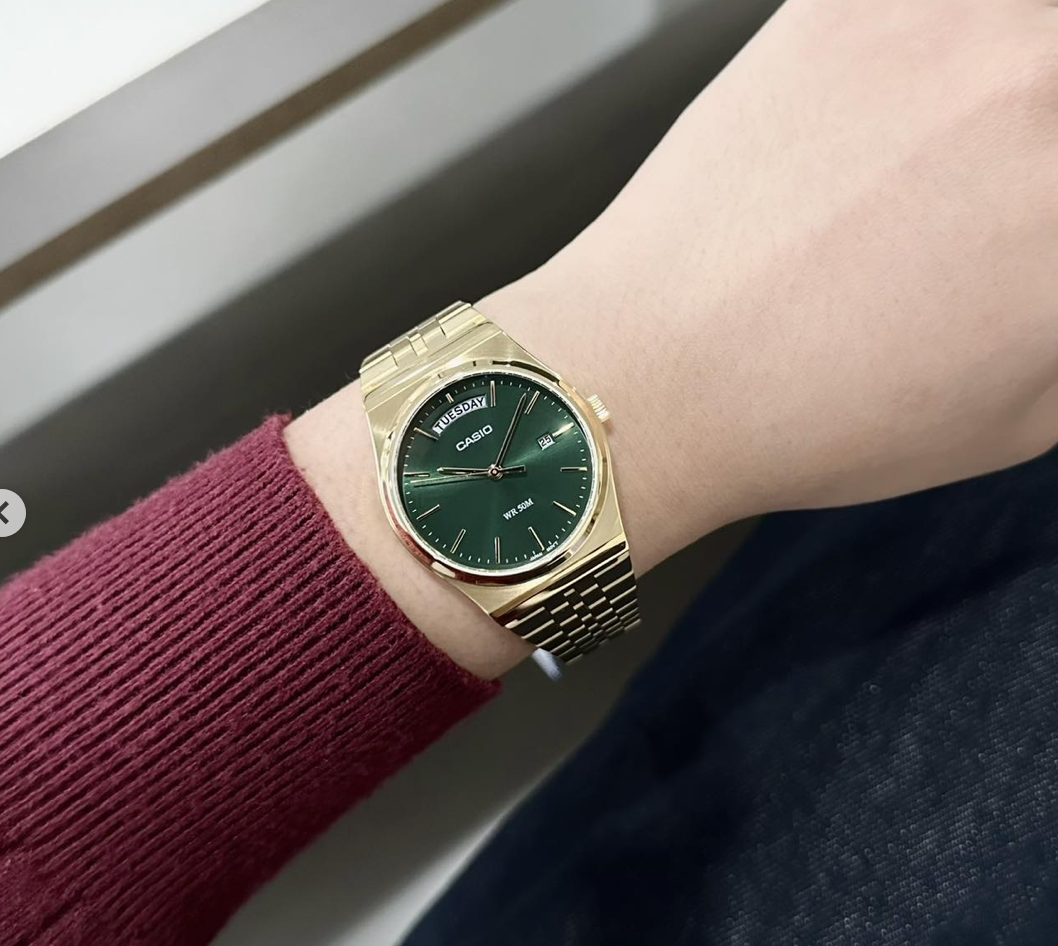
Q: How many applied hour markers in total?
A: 12